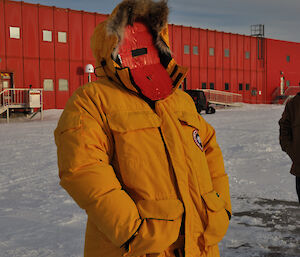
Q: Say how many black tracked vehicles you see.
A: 1